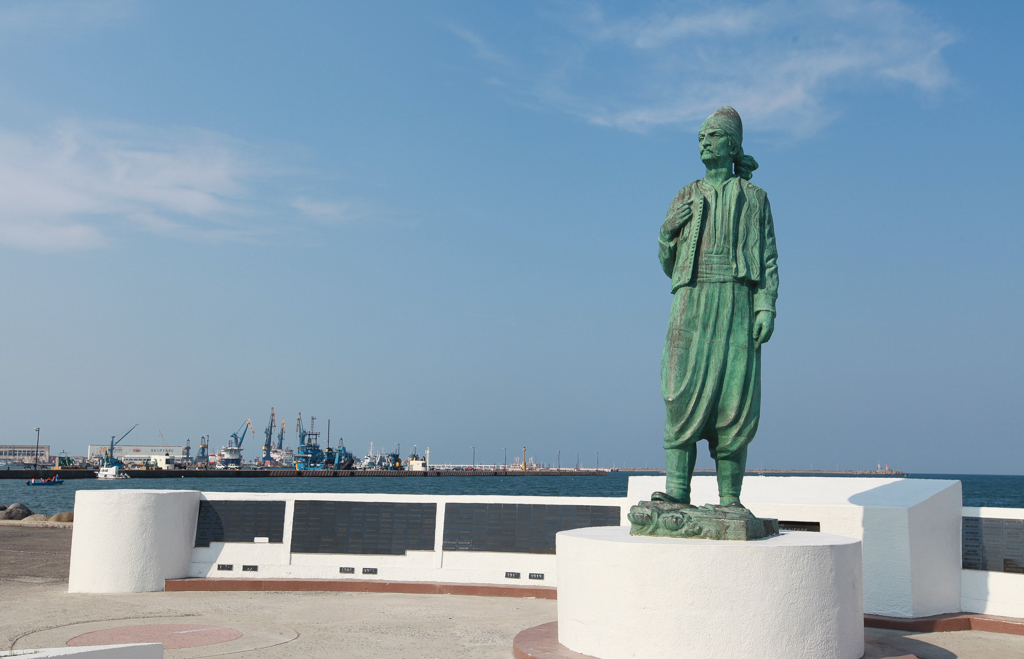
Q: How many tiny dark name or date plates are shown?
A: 6